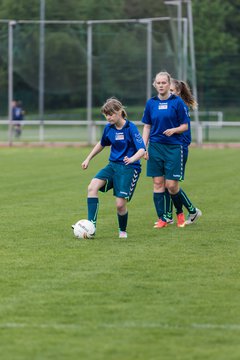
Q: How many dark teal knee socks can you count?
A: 6